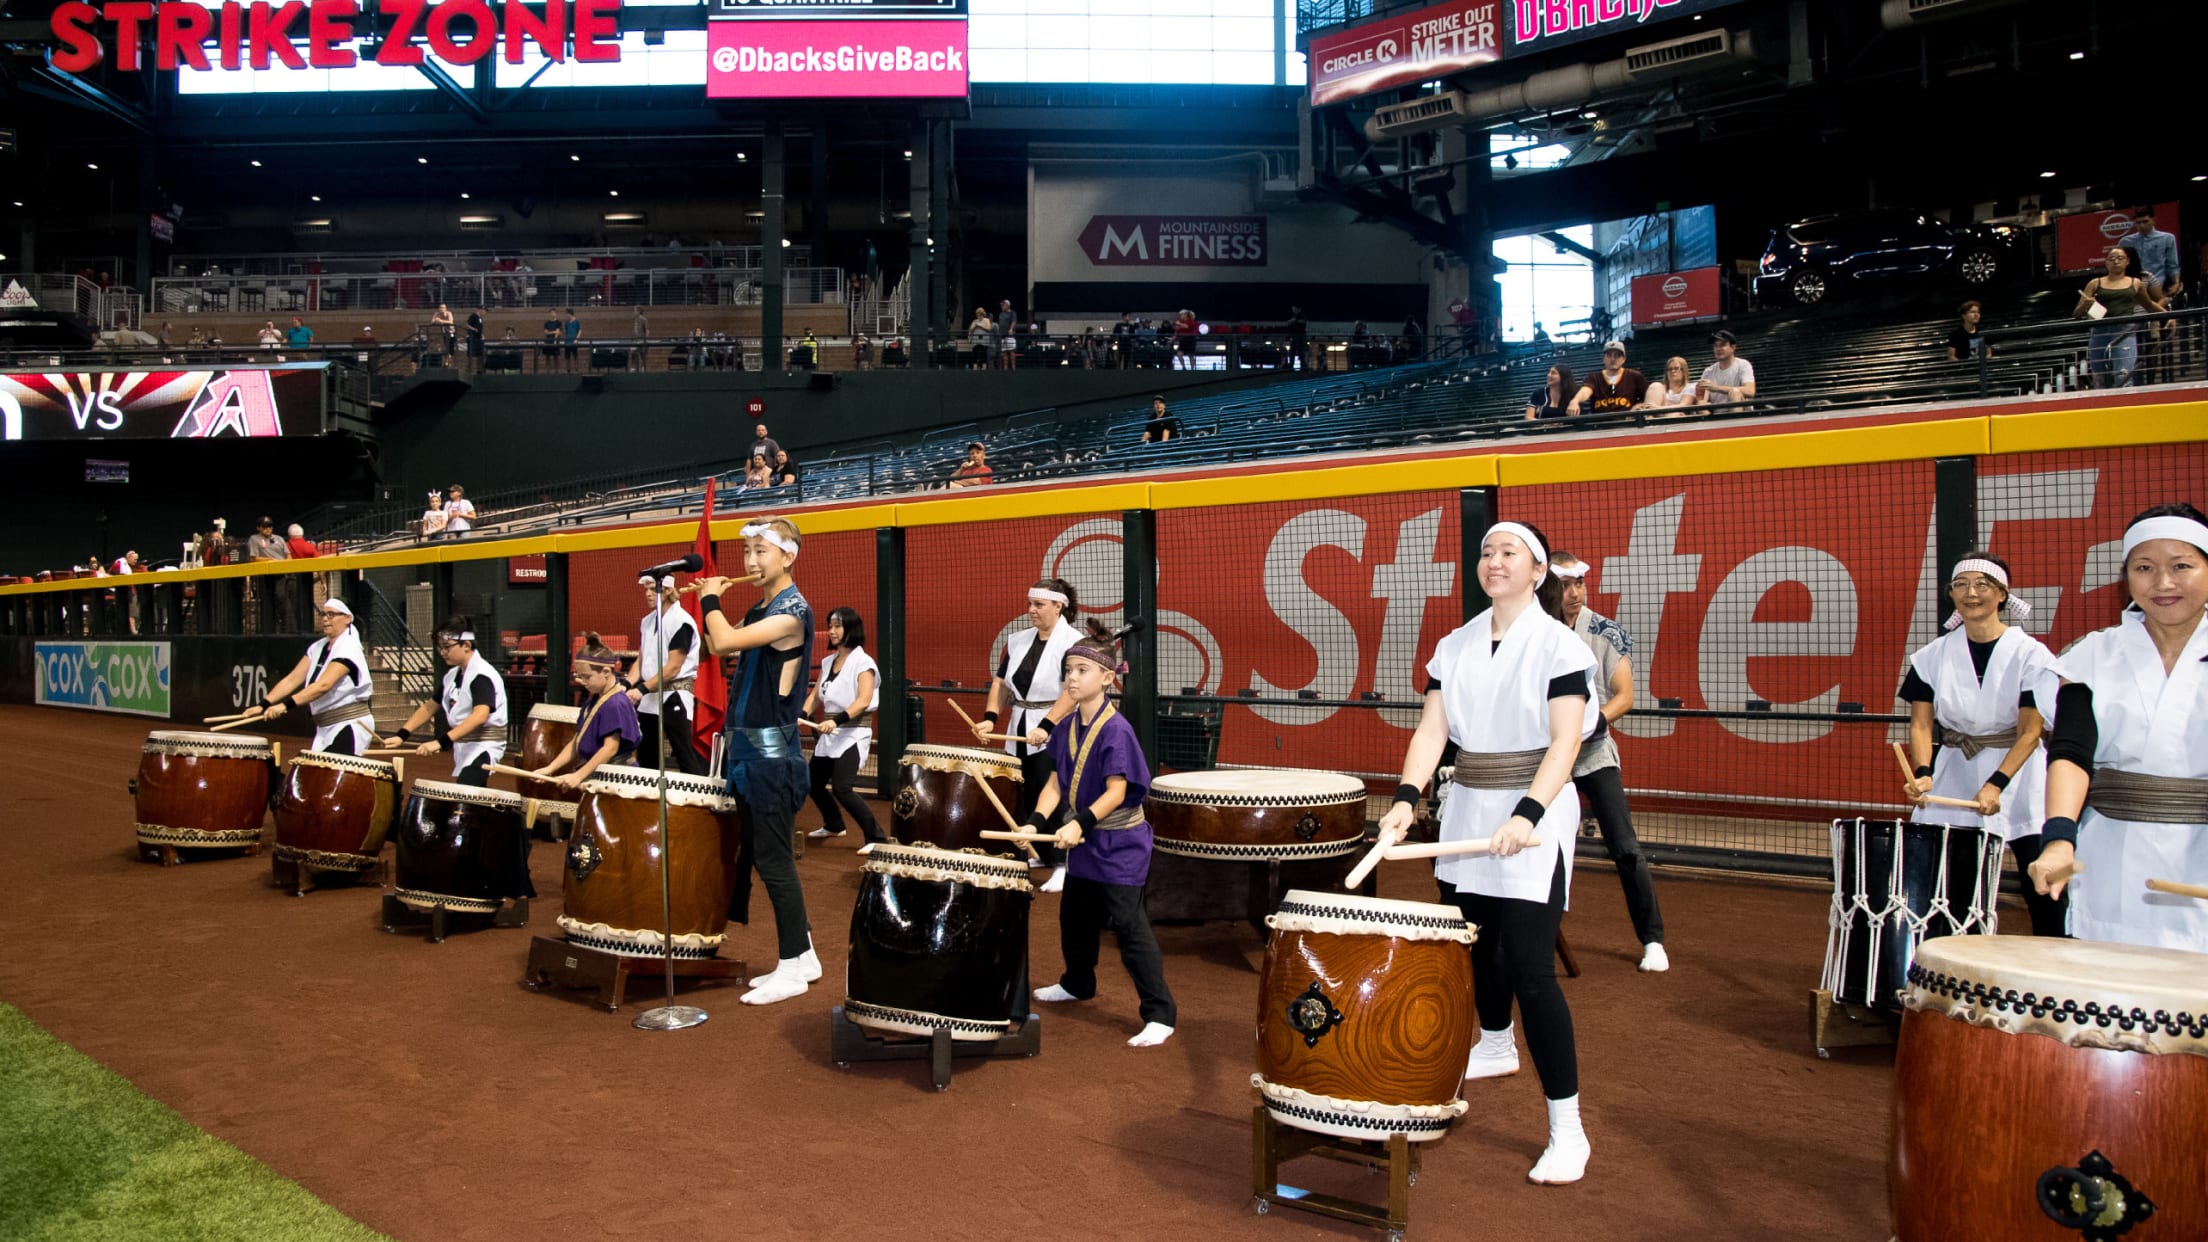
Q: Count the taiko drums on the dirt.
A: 11